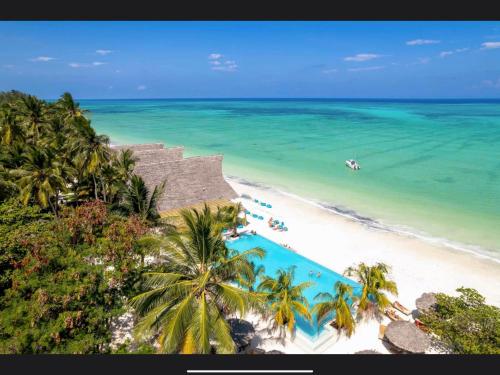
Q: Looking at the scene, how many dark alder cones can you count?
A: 0